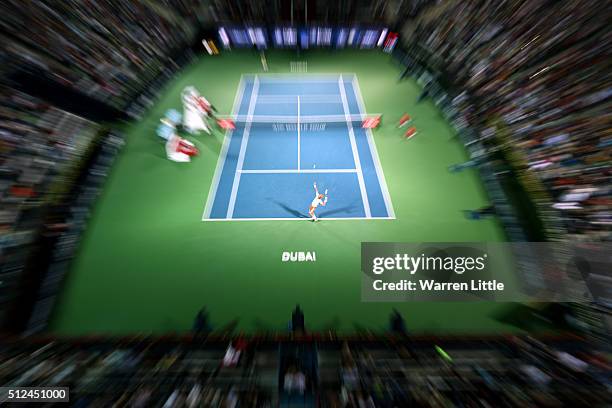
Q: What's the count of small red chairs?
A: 2